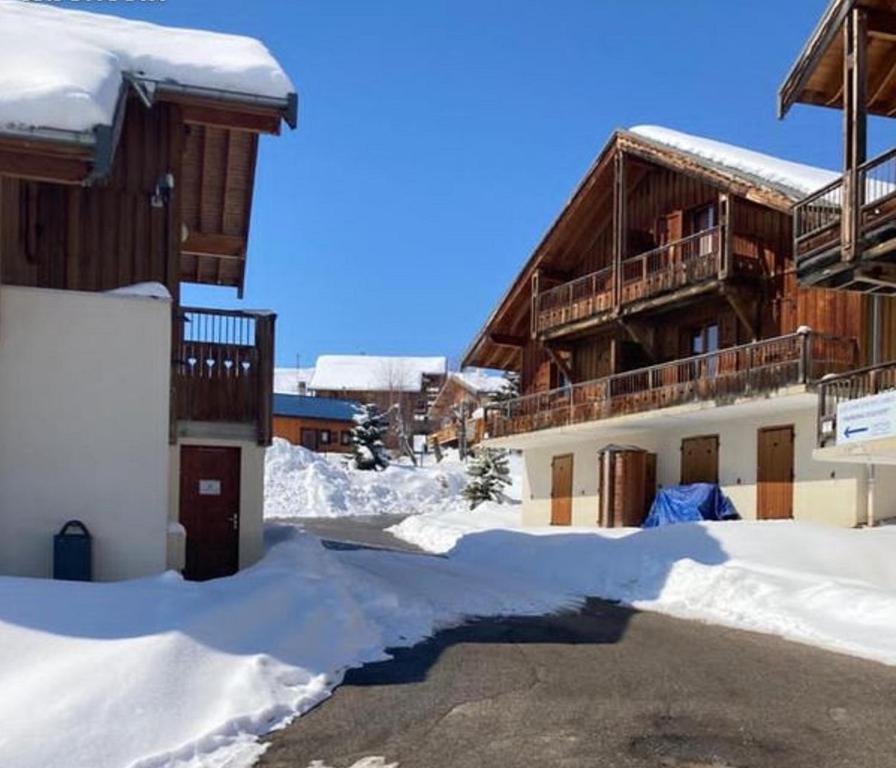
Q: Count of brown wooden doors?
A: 4